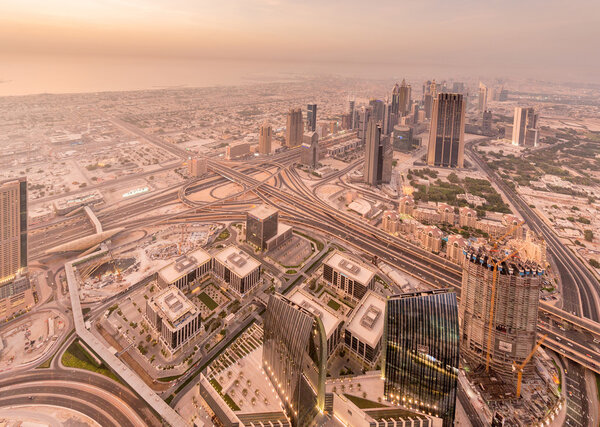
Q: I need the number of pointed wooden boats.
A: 0